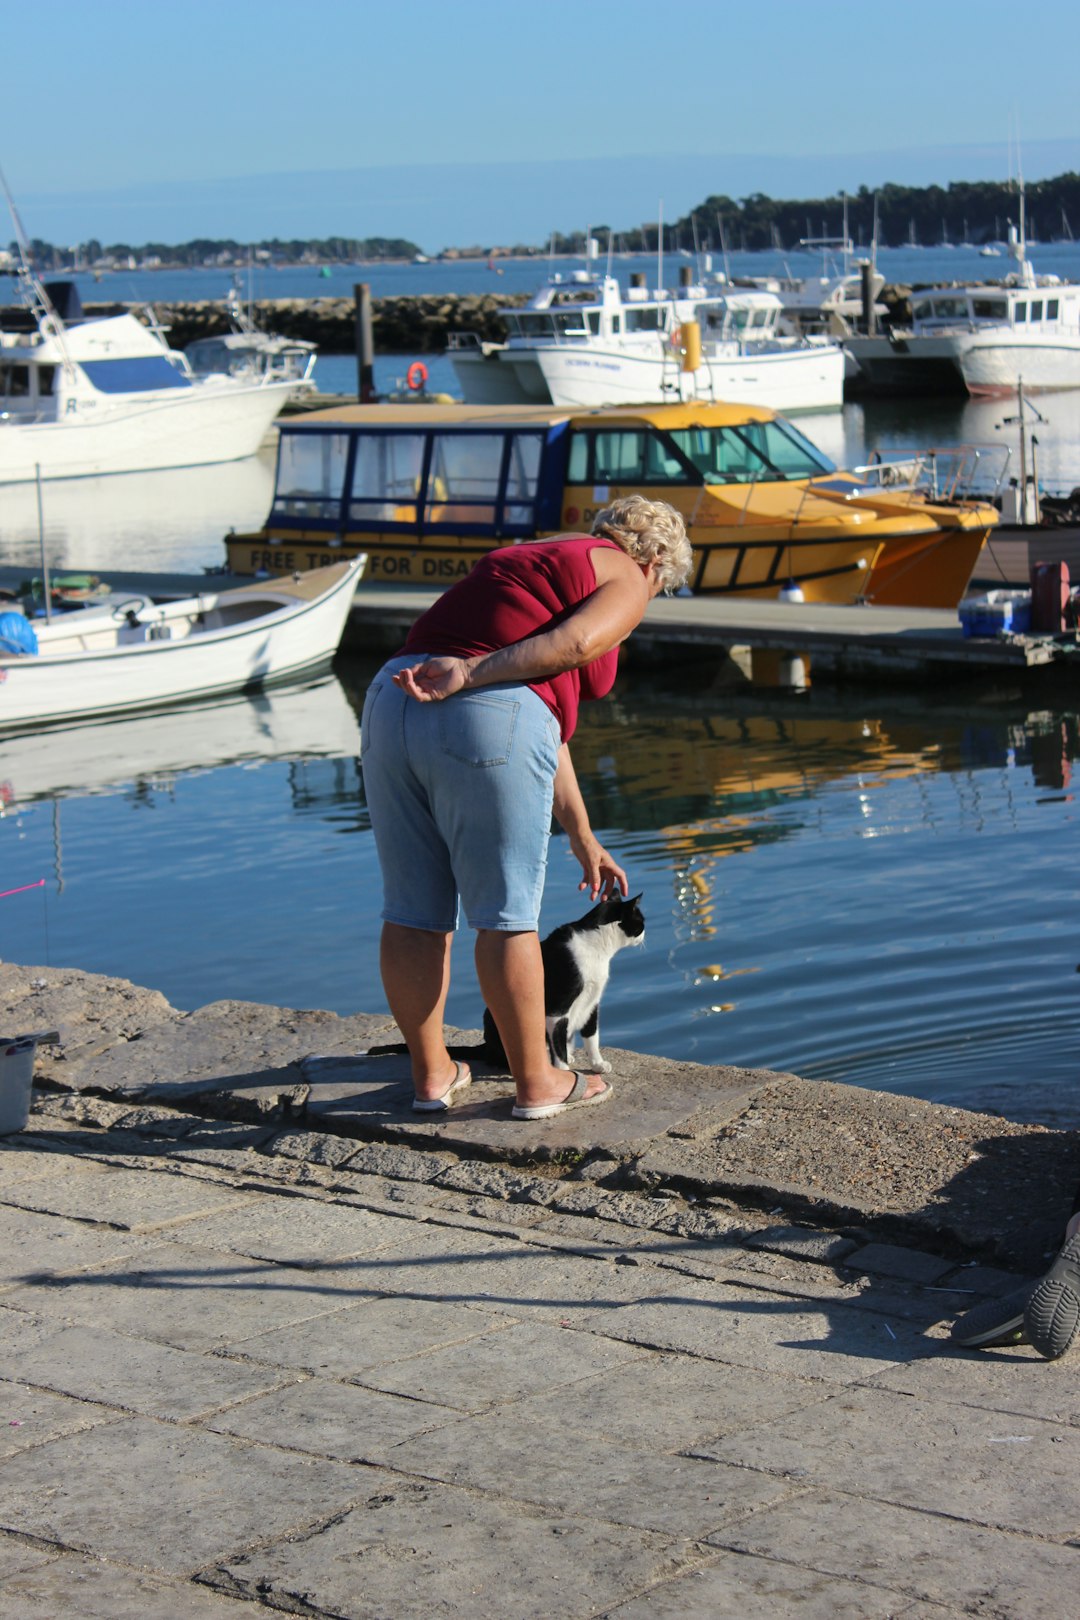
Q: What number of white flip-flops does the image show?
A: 2